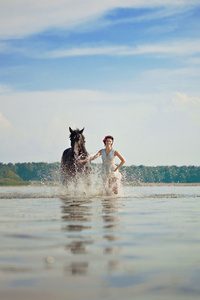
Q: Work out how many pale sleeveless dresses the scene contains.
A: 1